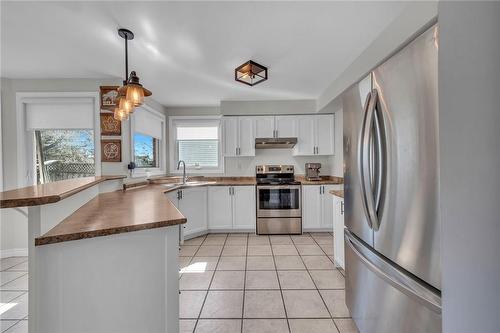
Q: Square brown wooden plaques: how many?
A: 3